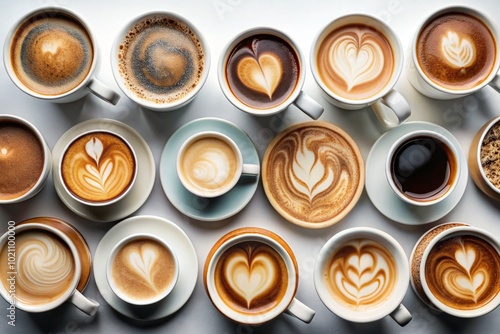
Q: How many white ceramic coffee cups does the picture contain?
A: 14